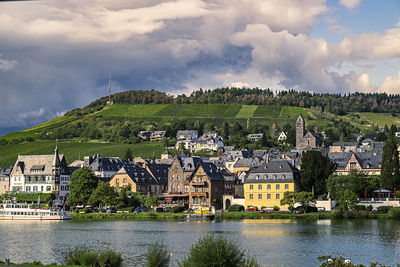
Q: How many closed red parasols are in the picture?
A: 3